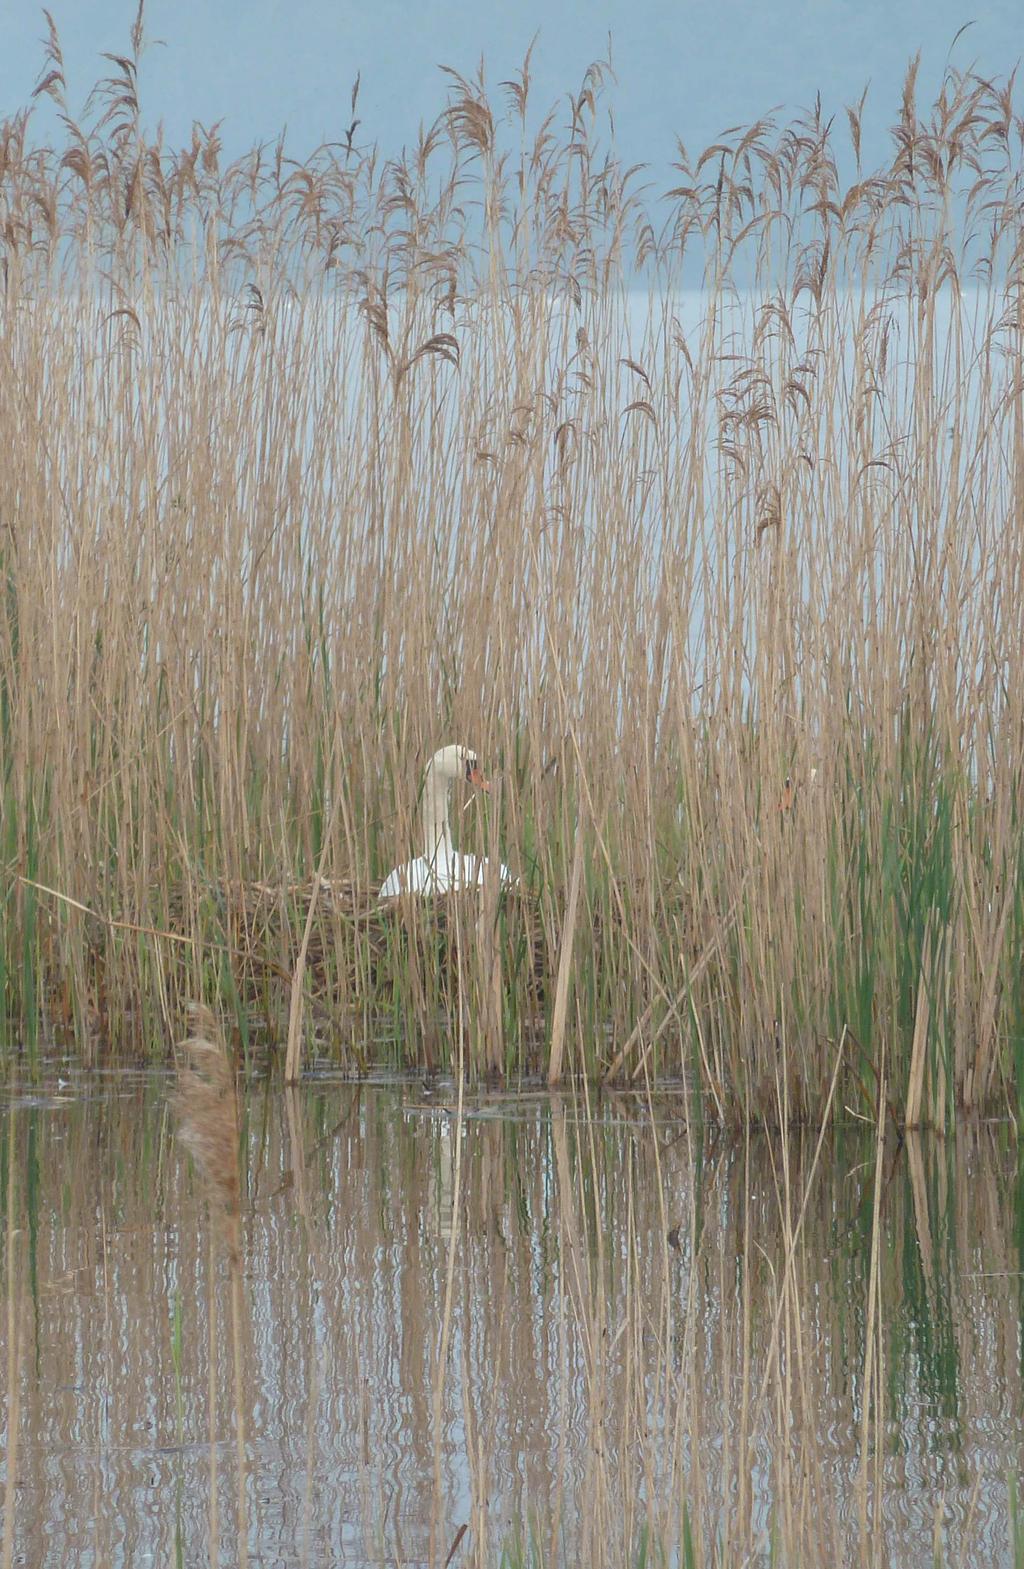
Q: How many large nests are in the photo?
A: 1